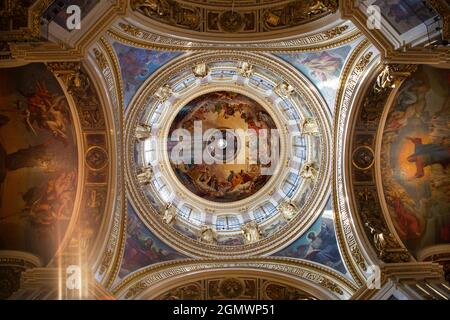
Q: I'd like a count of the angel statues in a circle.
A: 12